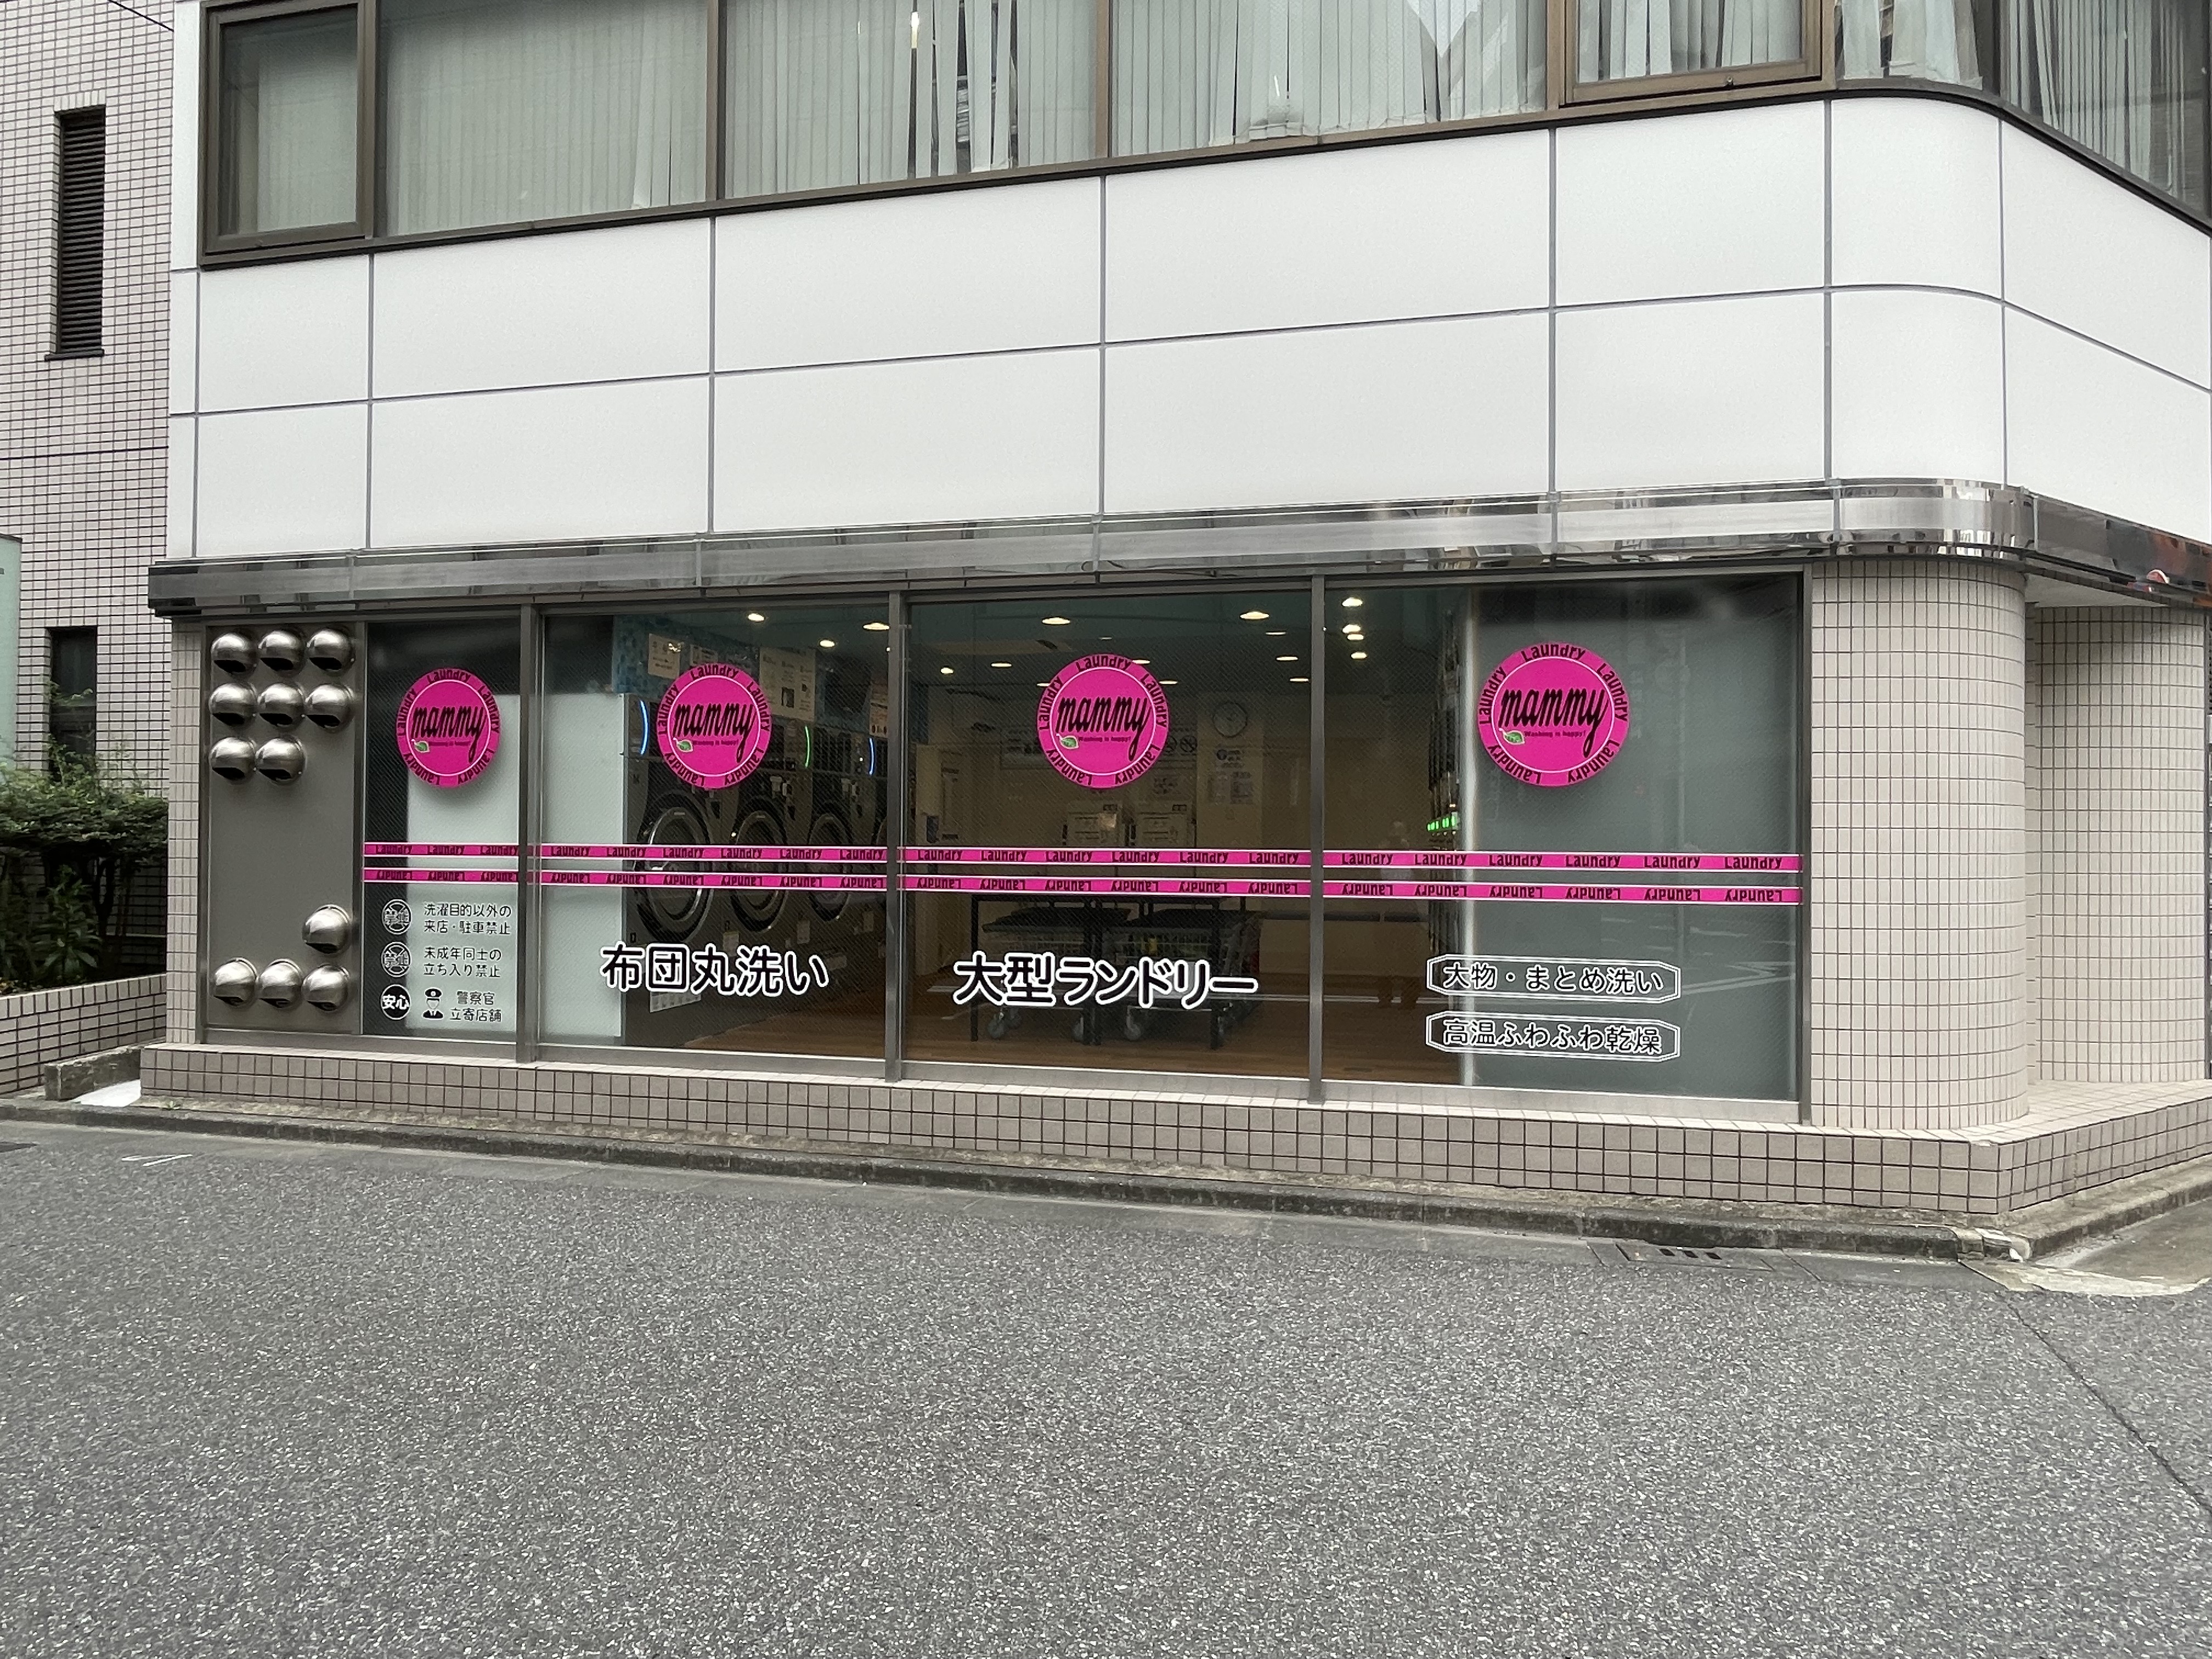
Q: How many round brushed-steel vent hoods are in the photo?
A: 12